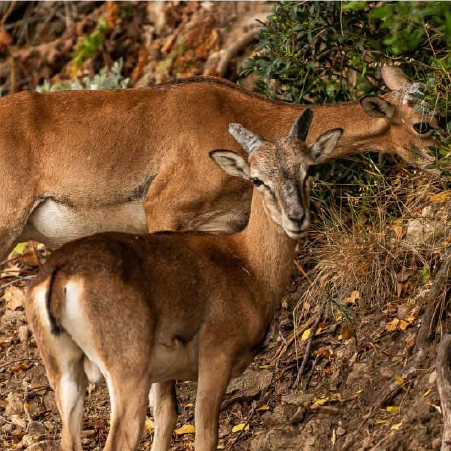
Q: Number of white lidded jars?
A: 0